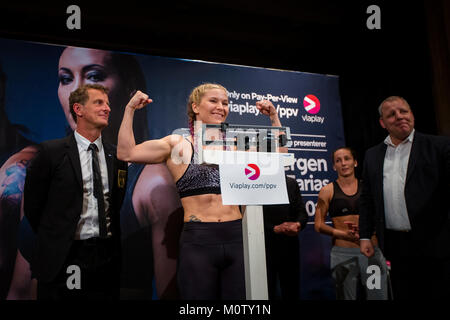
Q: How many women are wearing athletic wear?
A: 2